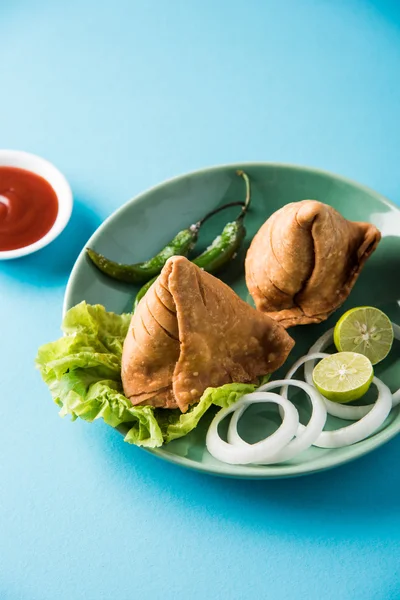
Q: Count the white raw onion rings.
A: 4